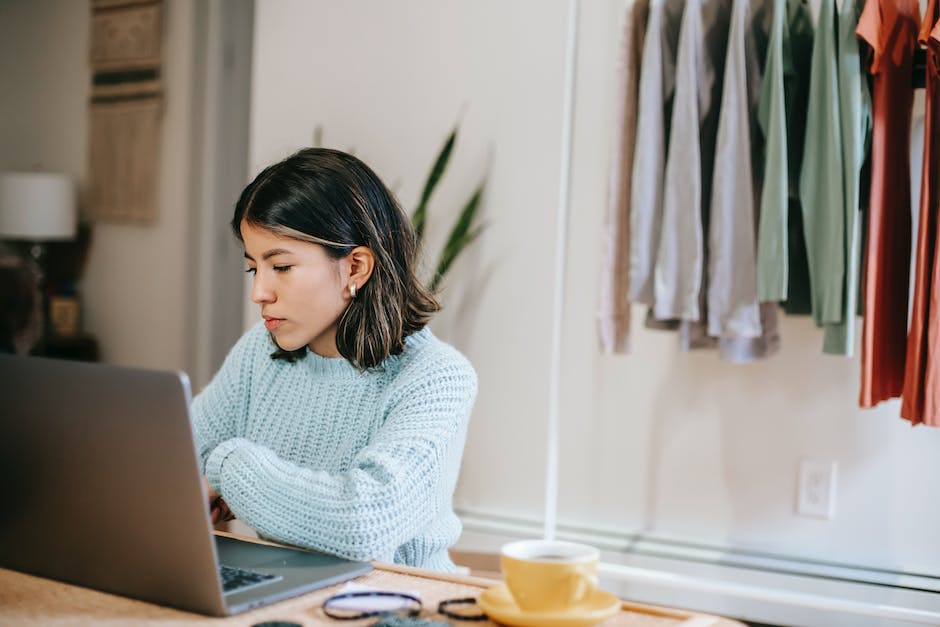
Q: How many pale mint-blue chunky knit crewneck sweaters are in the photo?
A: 1